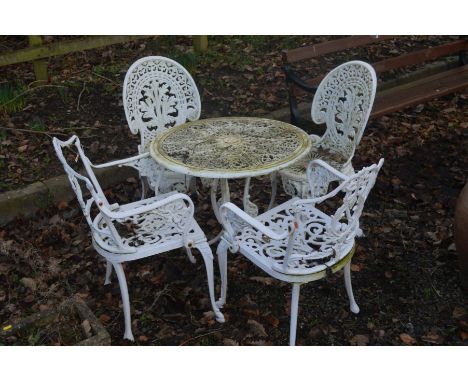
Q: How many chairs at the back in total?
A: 2